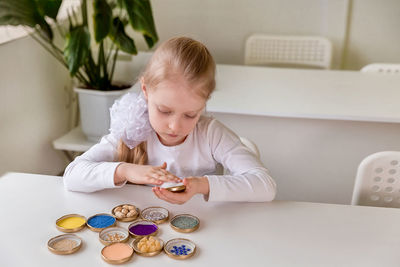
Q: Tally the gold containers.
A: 12